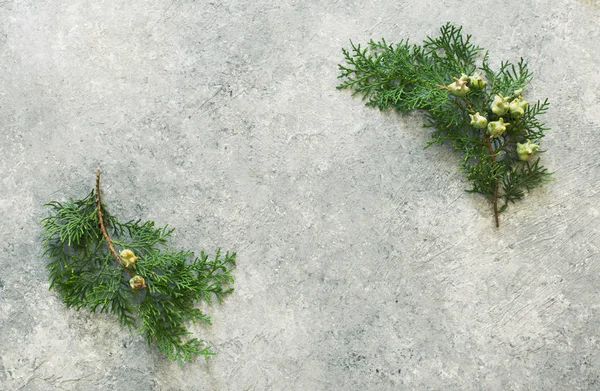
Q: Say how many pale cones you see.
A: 9